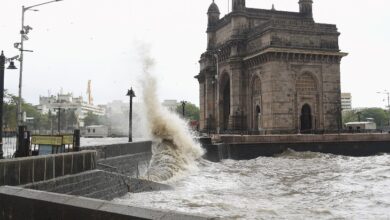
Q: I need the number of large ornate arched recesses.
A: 3